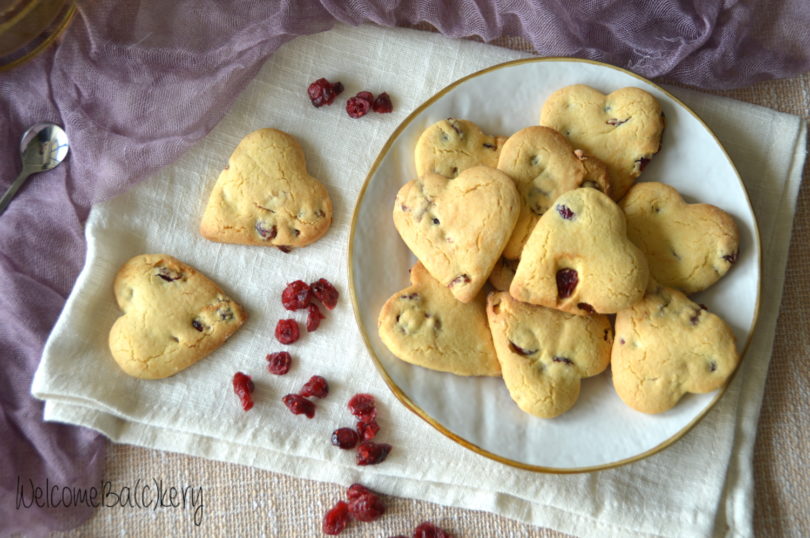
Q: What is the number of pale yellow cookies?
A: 11